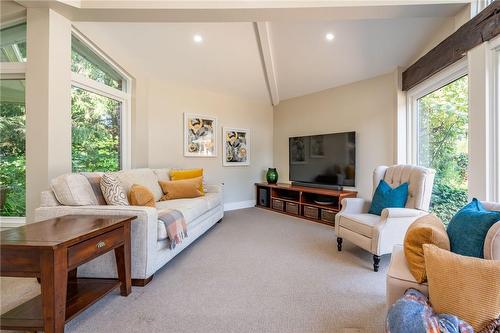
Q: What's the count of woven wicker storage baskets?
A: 4